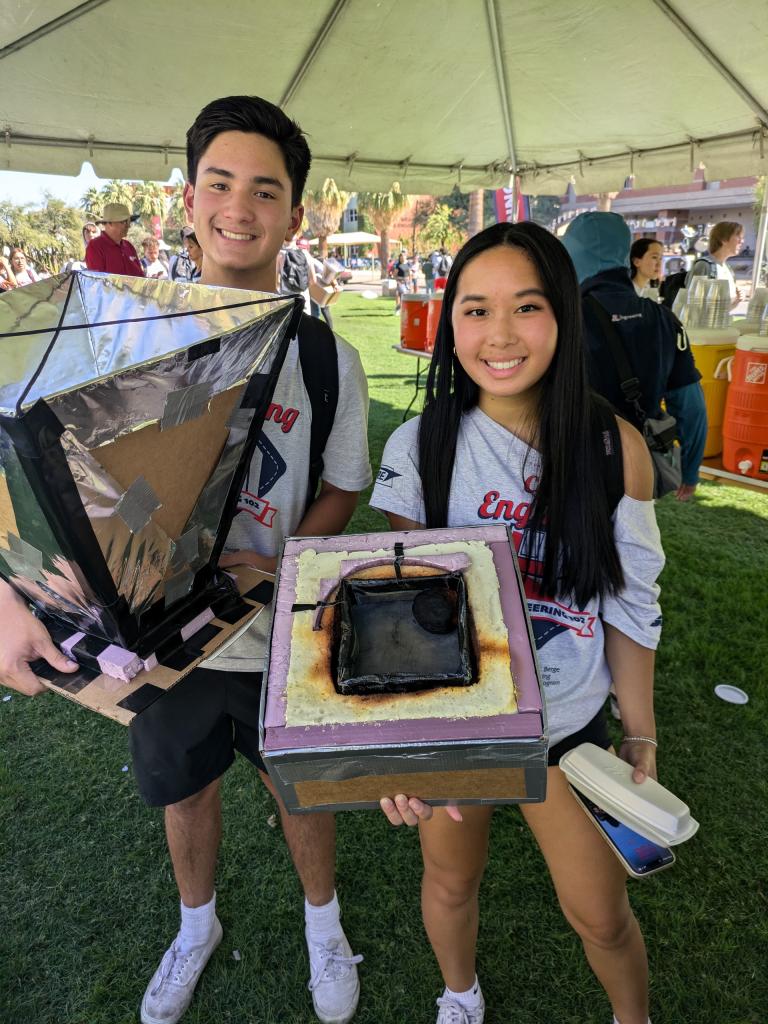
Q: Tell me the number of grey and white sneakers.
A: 3